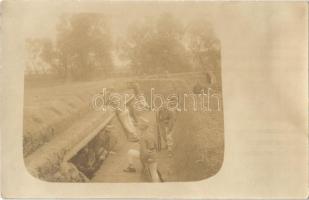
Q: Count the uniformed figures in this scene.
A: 2